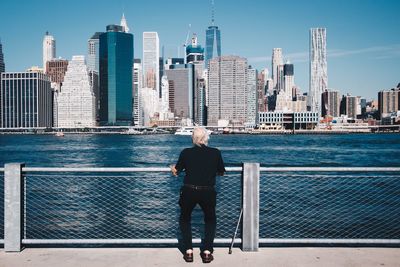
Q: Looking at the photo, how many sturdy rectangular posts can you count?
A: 2